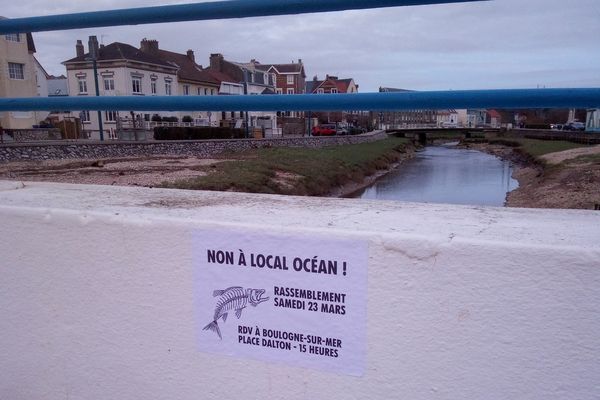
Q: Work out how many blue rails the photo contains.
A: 2